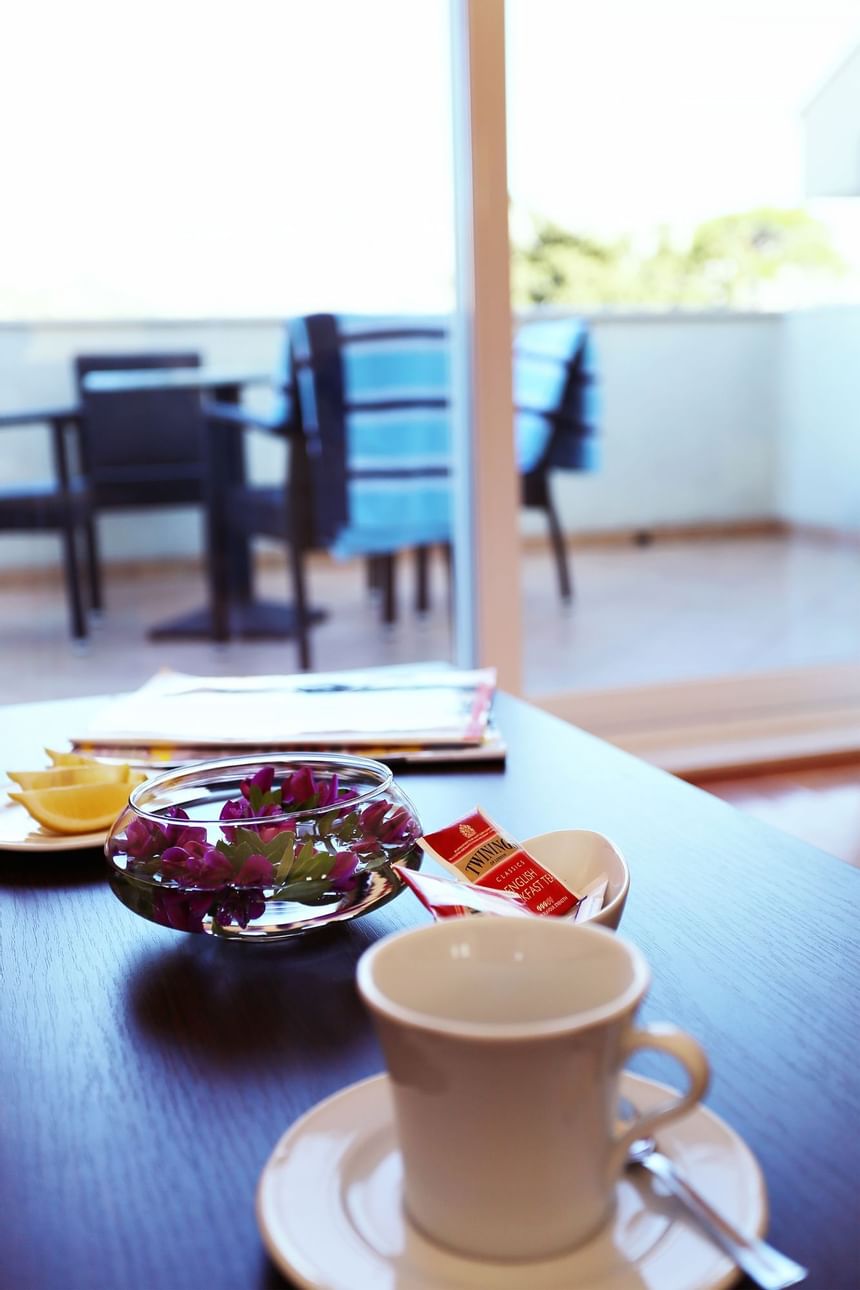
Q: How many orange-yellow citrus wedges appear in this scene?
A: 3